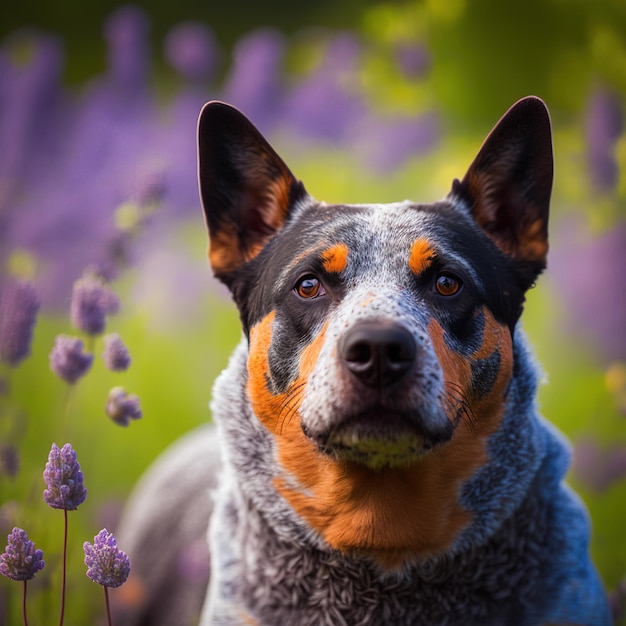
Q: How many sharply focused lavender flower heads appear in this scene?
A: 3